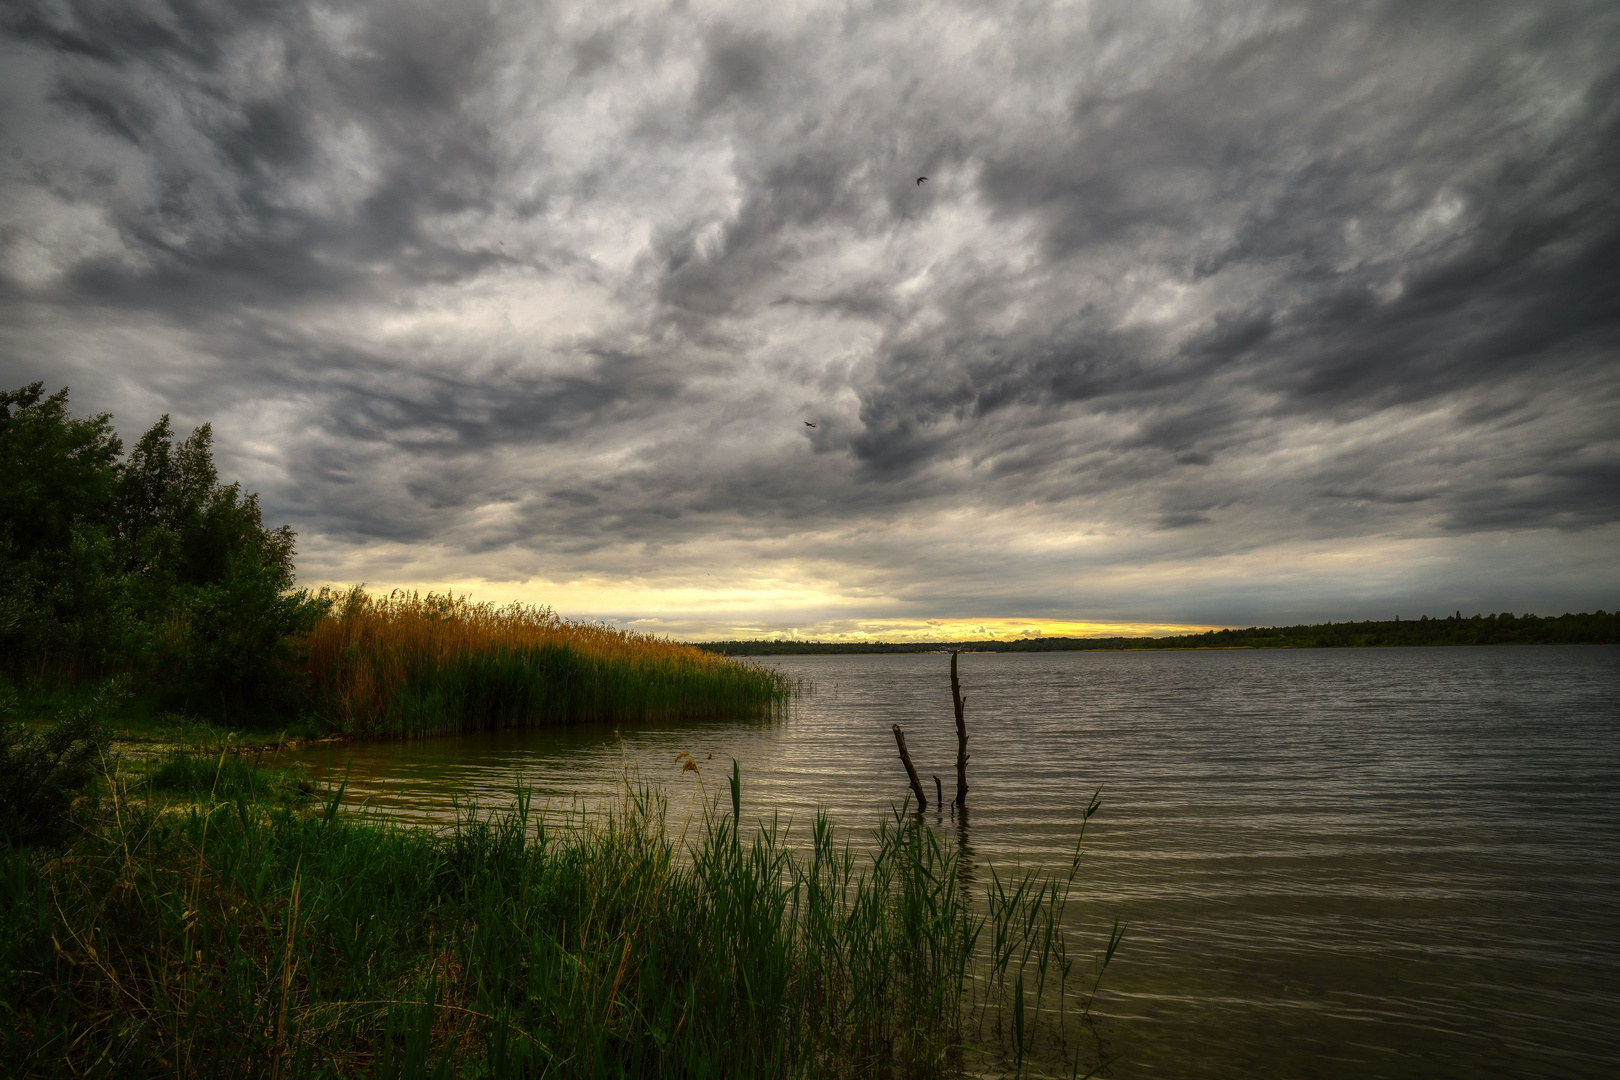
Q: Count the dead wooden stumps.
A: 3